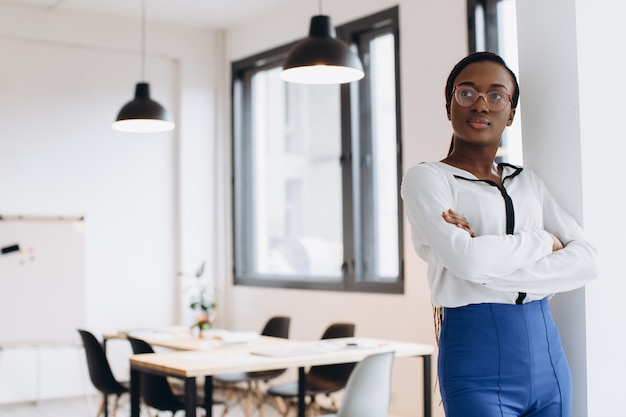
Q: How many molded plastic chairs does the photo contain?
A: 5